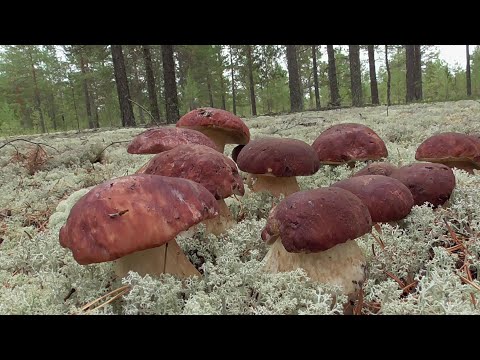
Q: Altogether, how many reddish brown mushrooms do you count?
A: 11